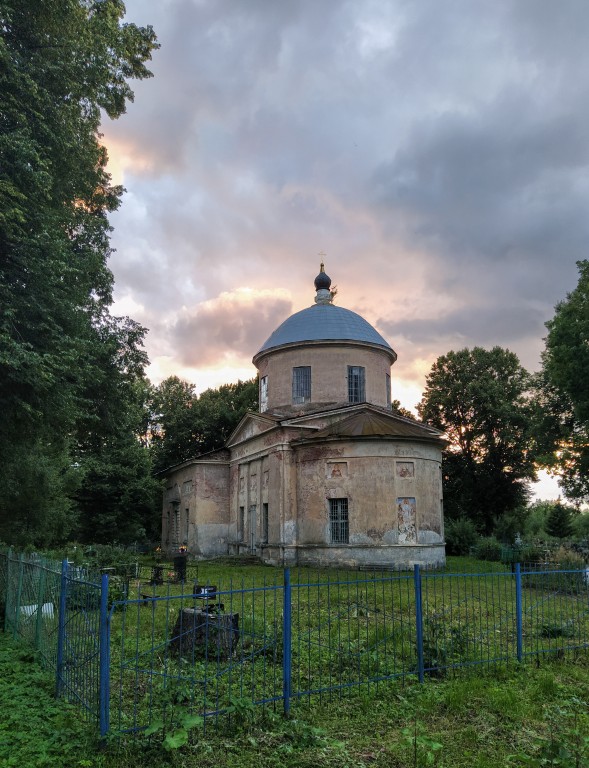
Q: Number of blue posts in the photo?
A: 5